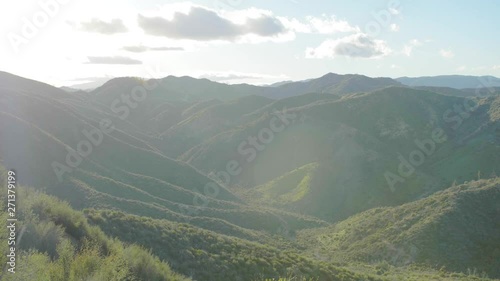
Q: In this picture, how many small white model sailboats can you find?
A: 0